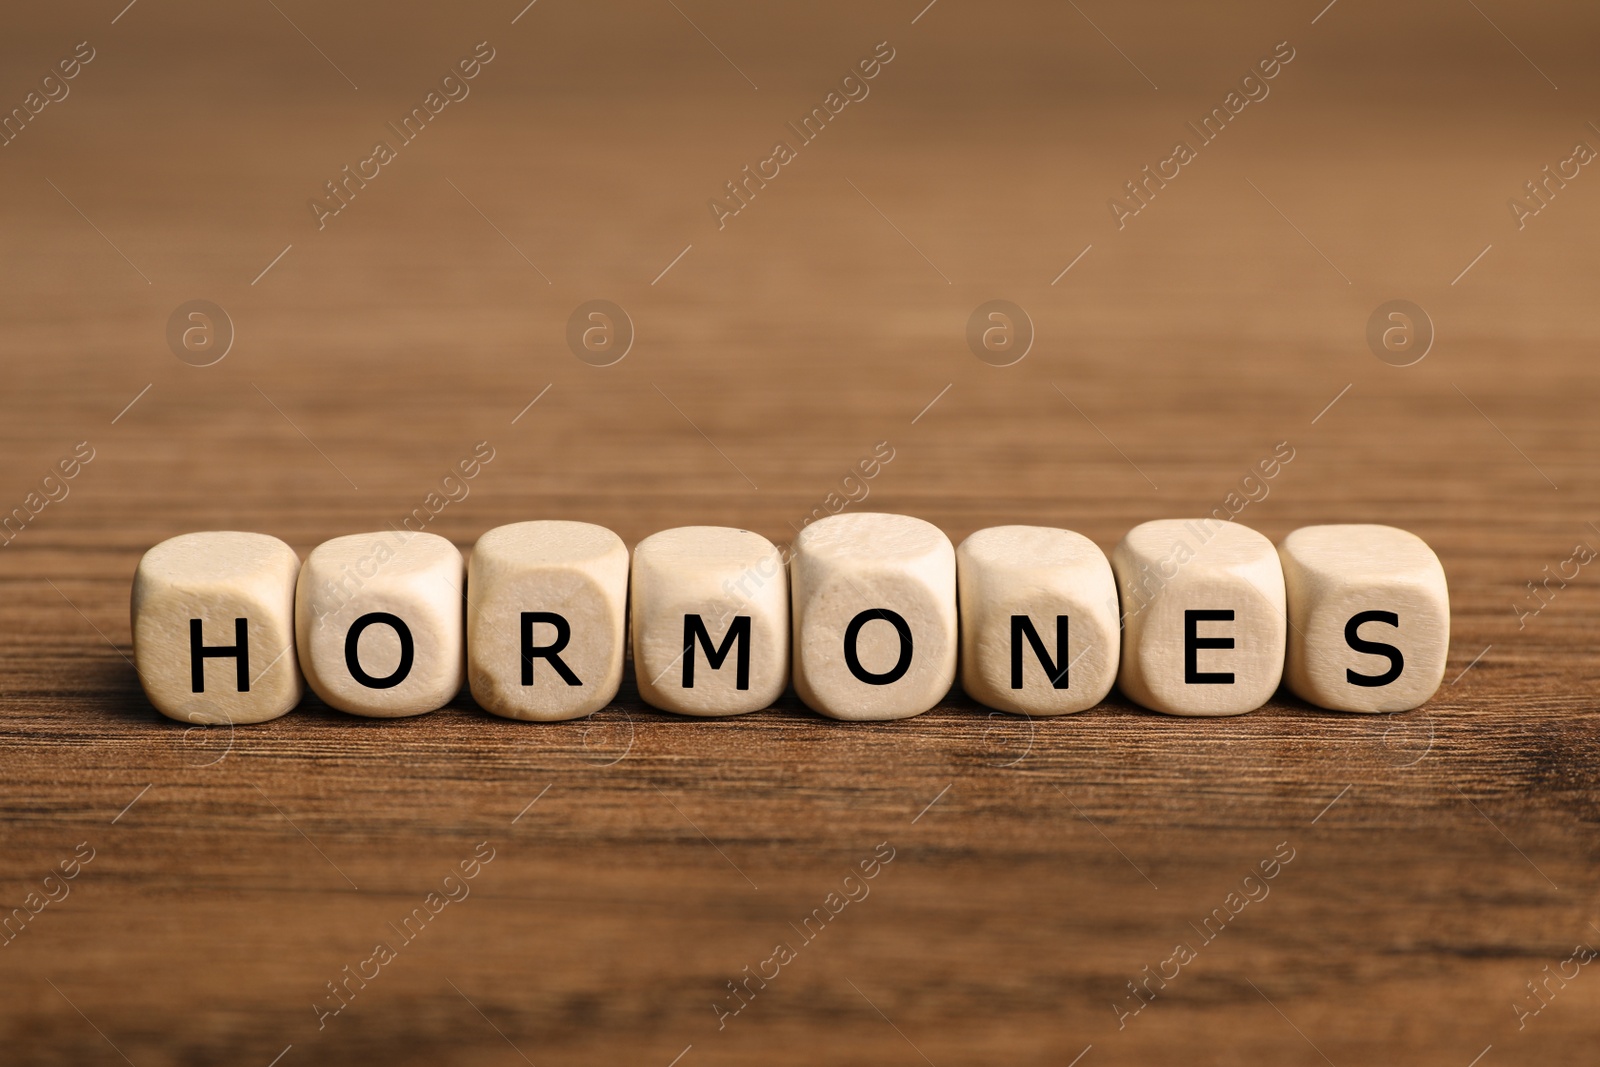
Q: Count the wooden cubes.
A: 8